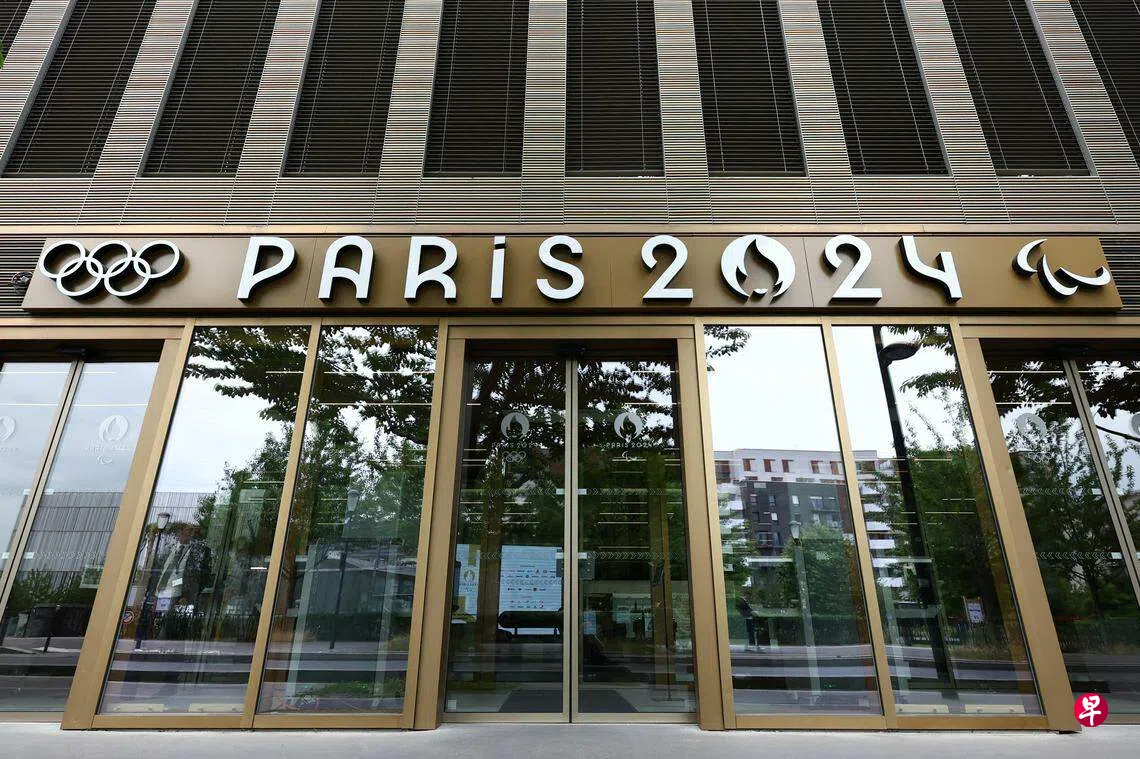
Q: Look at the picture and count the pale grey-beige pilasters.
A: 9